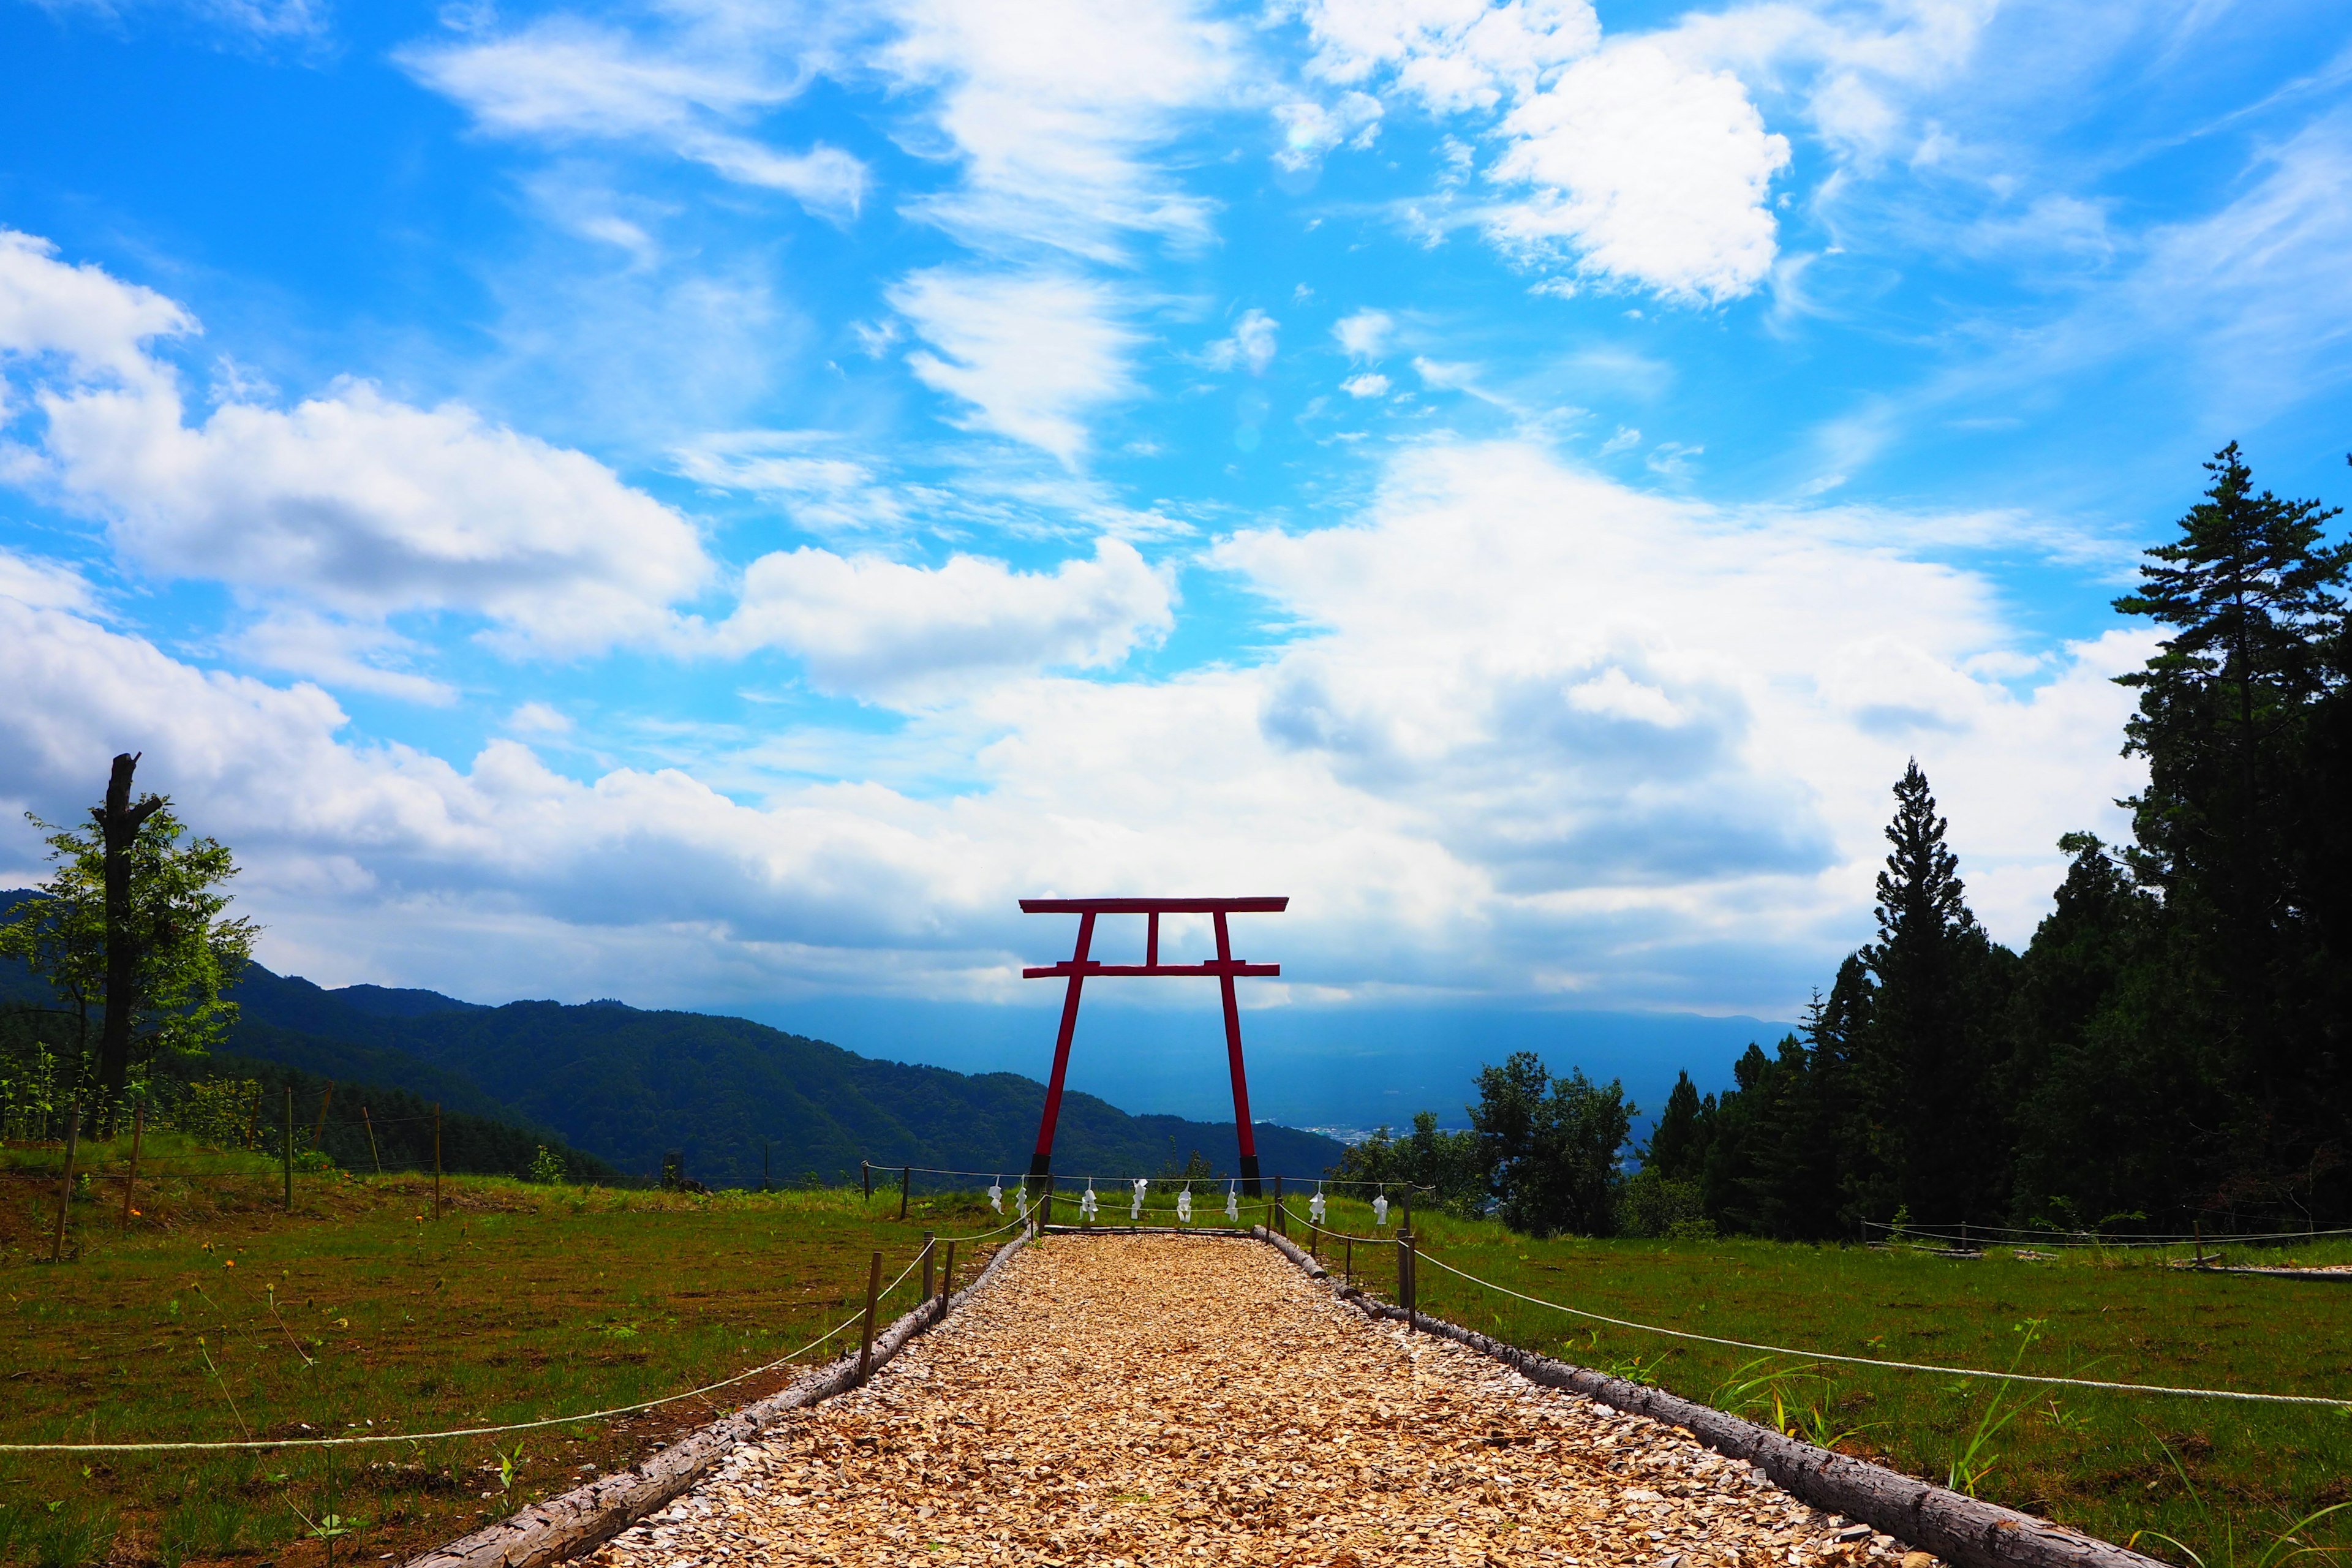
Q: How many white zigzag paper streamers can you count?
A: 8